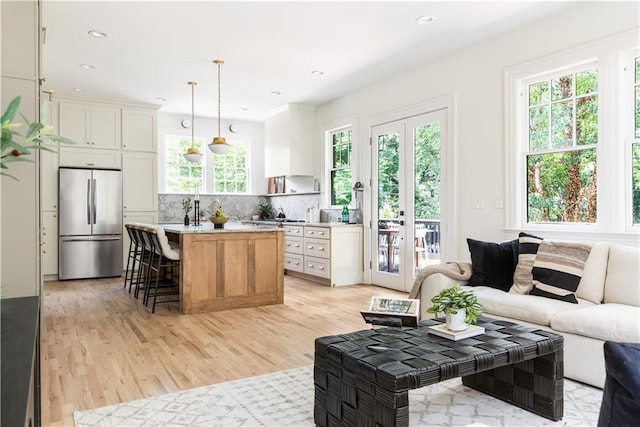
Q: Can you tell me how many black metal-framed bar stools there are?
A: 4